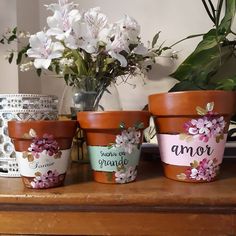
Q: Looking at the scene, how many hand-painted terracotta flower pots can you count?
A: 3